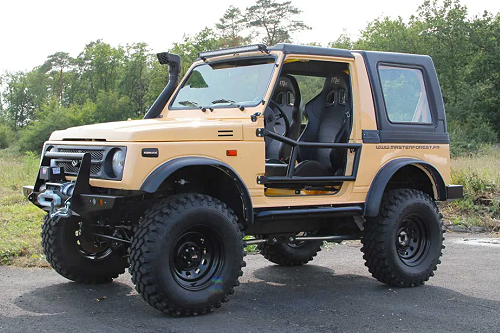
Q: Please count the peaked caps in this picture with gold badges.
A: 0